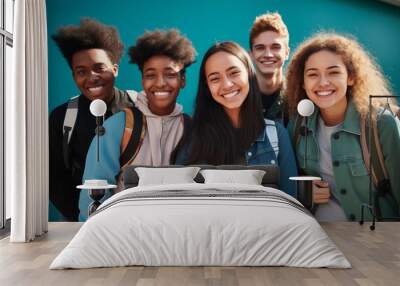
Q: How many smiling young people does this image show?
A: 5